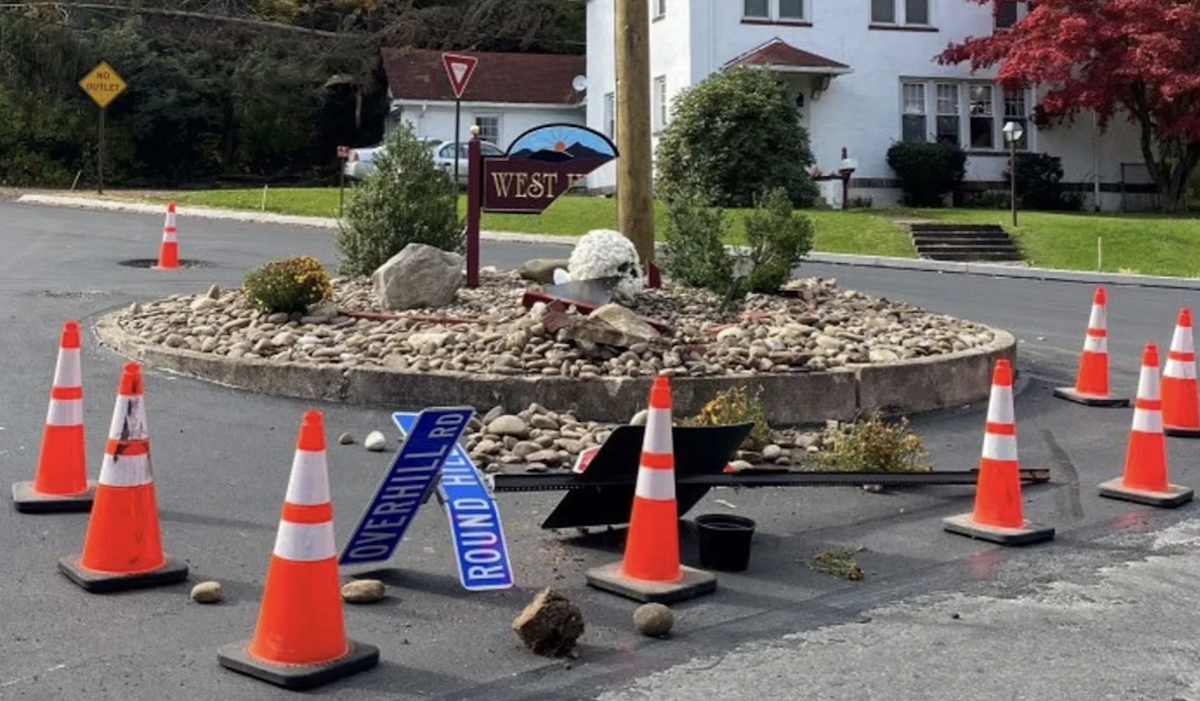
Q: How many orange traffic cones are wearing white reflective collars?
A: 9